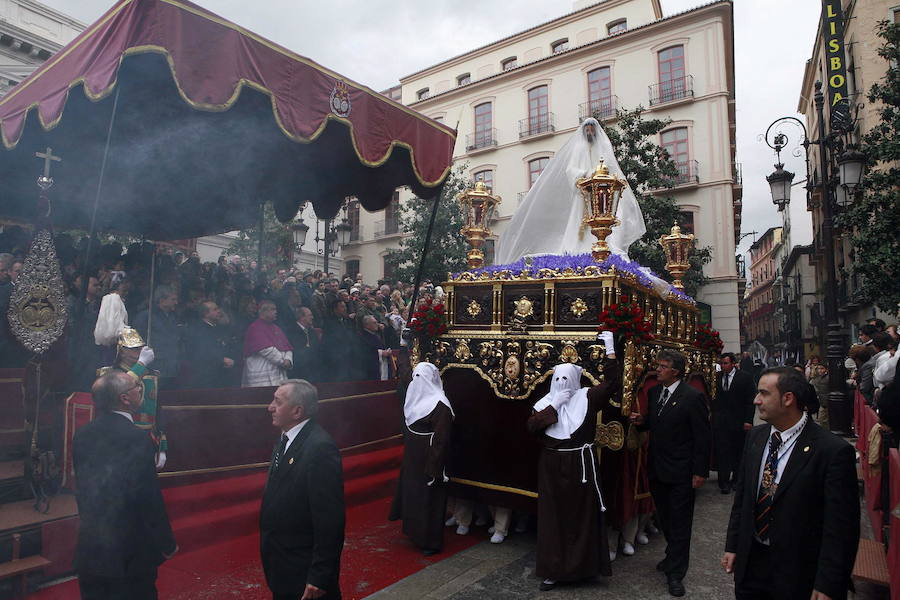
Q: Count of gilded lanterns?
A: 3